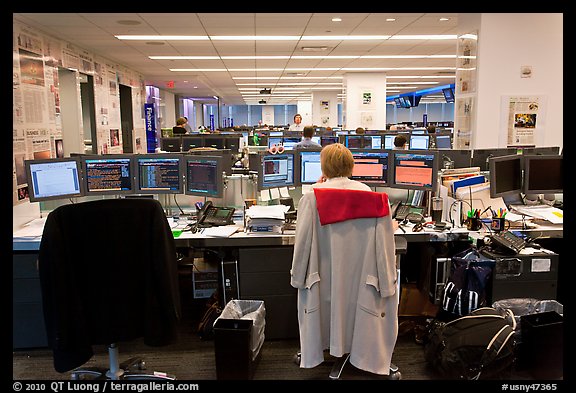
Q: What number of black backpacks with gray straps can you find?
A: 1